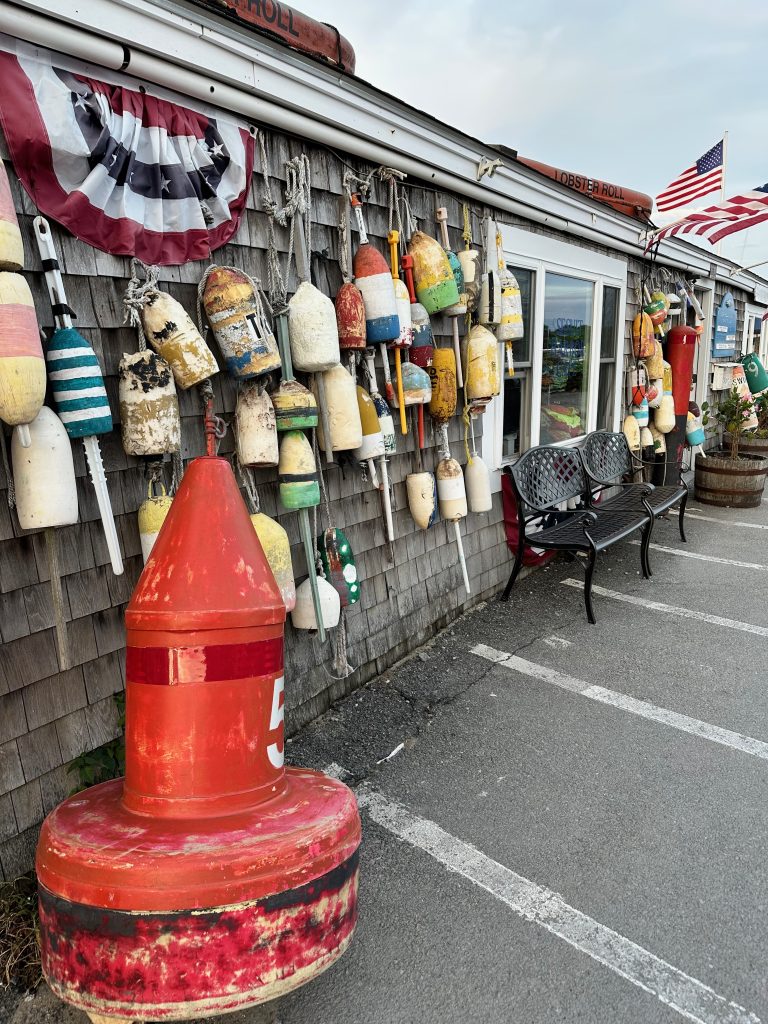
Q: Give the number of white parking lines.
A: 5